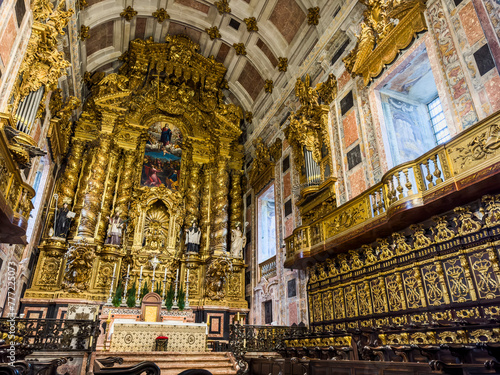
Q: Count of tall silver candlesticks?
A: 6